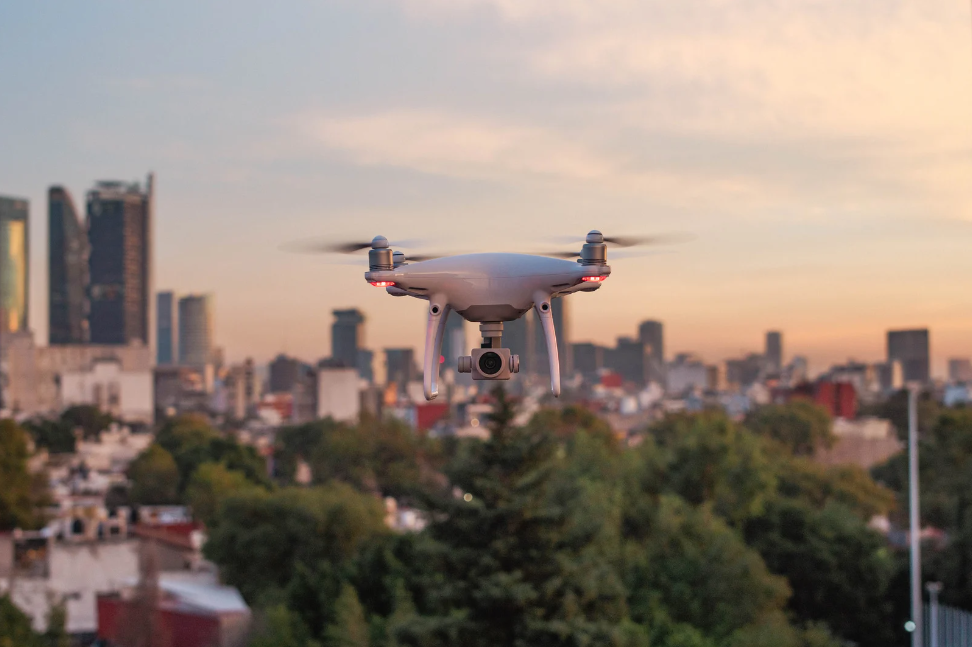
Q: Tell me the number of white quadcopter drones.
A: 1